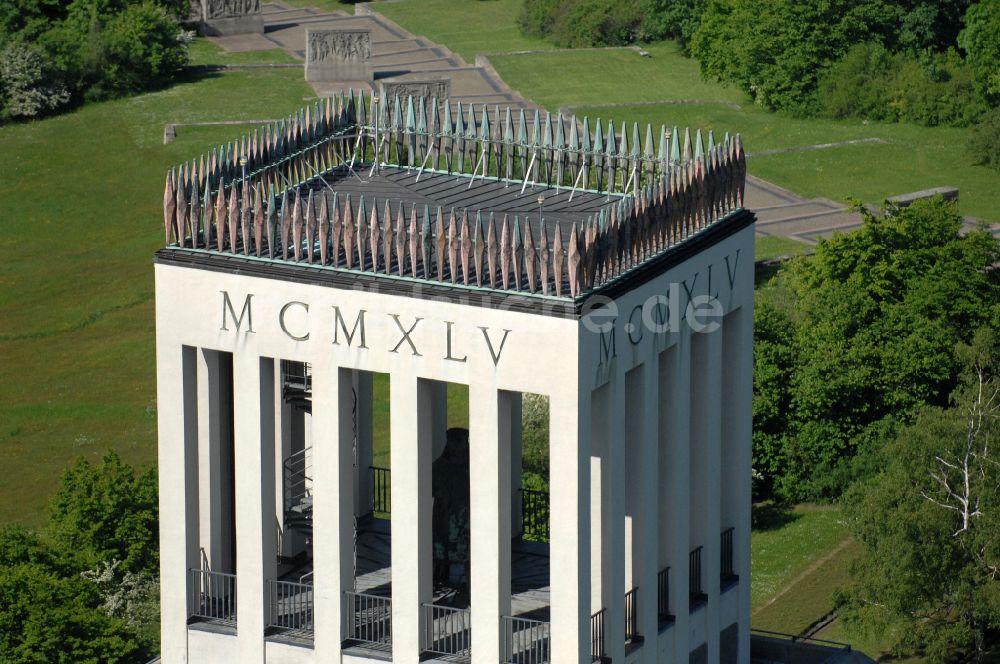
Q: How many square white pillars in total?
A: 11